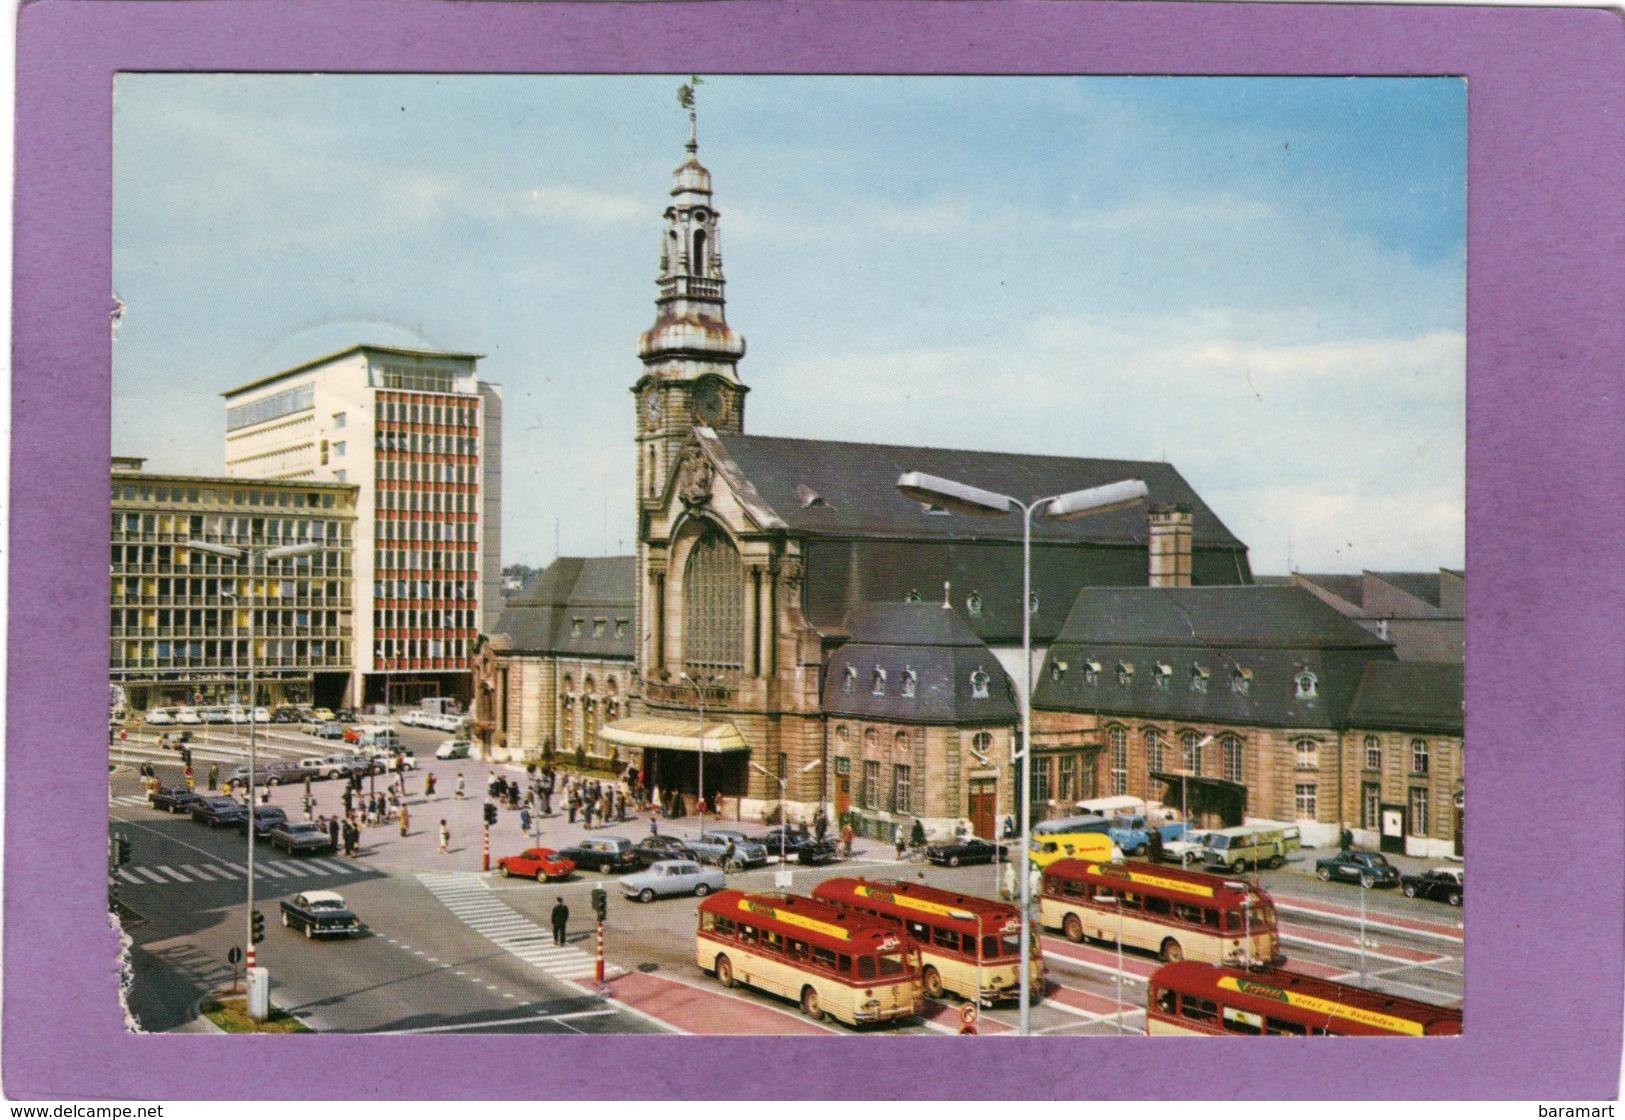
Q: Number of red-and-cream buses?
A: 4